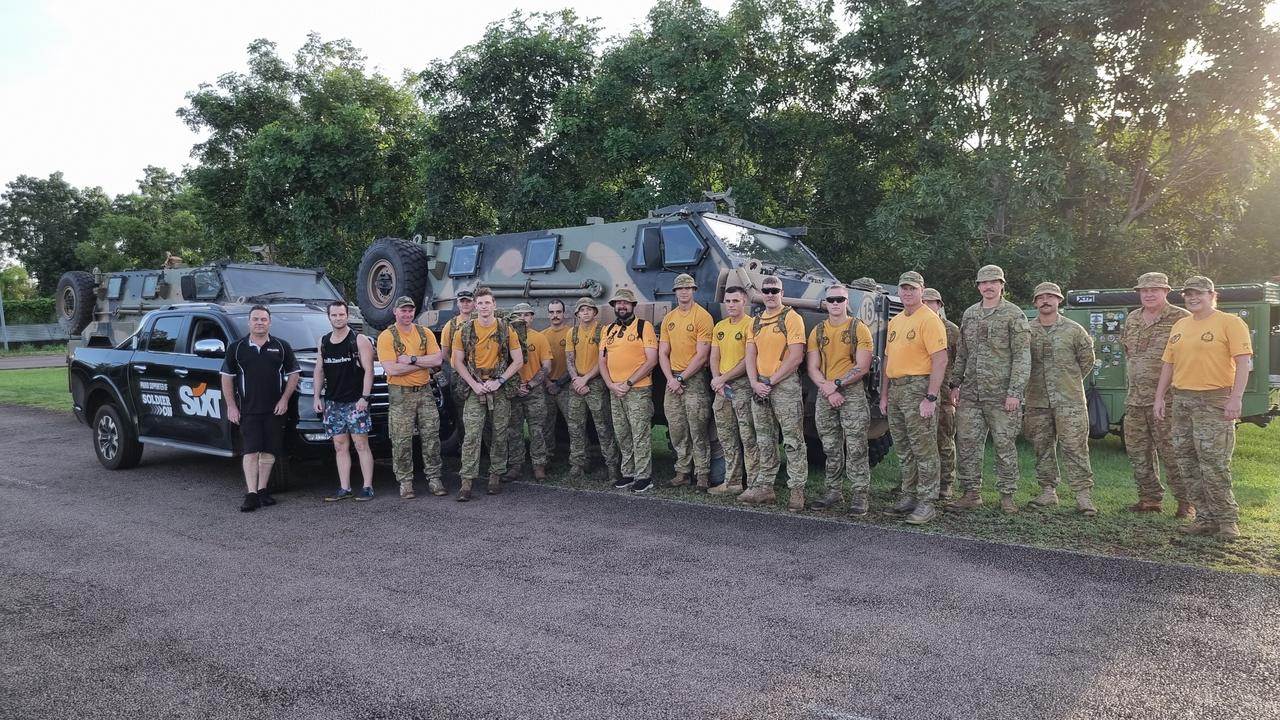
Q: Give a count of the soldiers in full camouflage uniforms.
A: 4